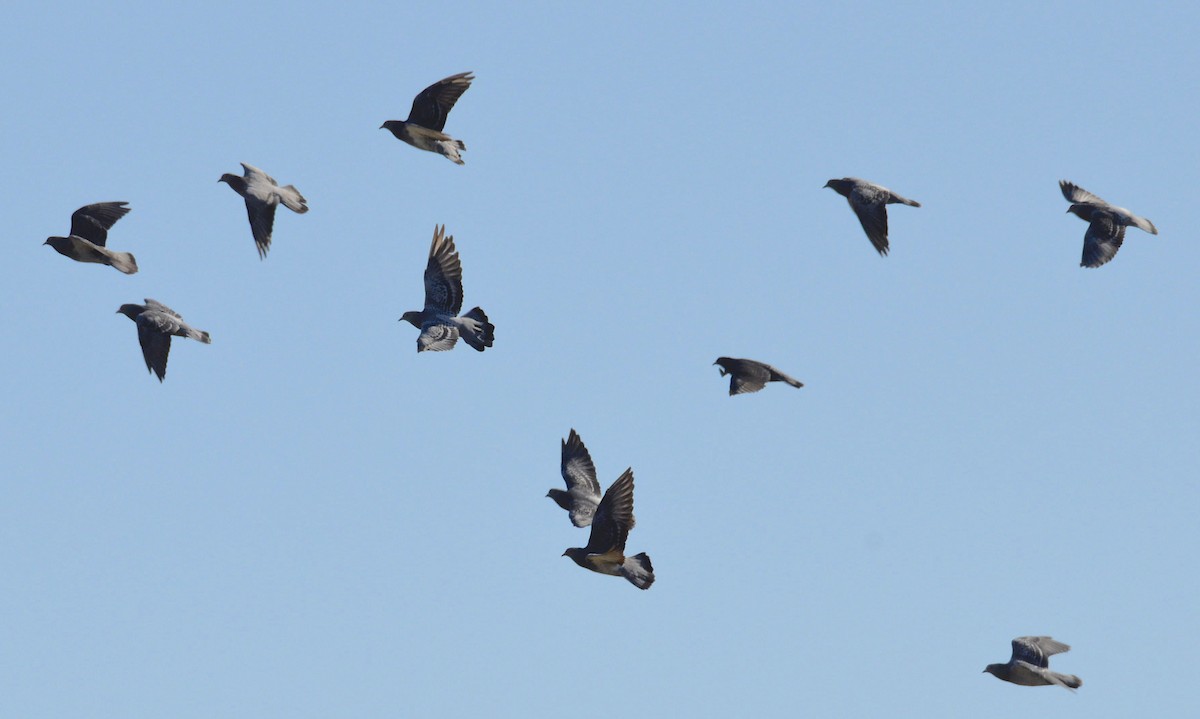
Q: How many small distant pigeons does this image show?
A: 11